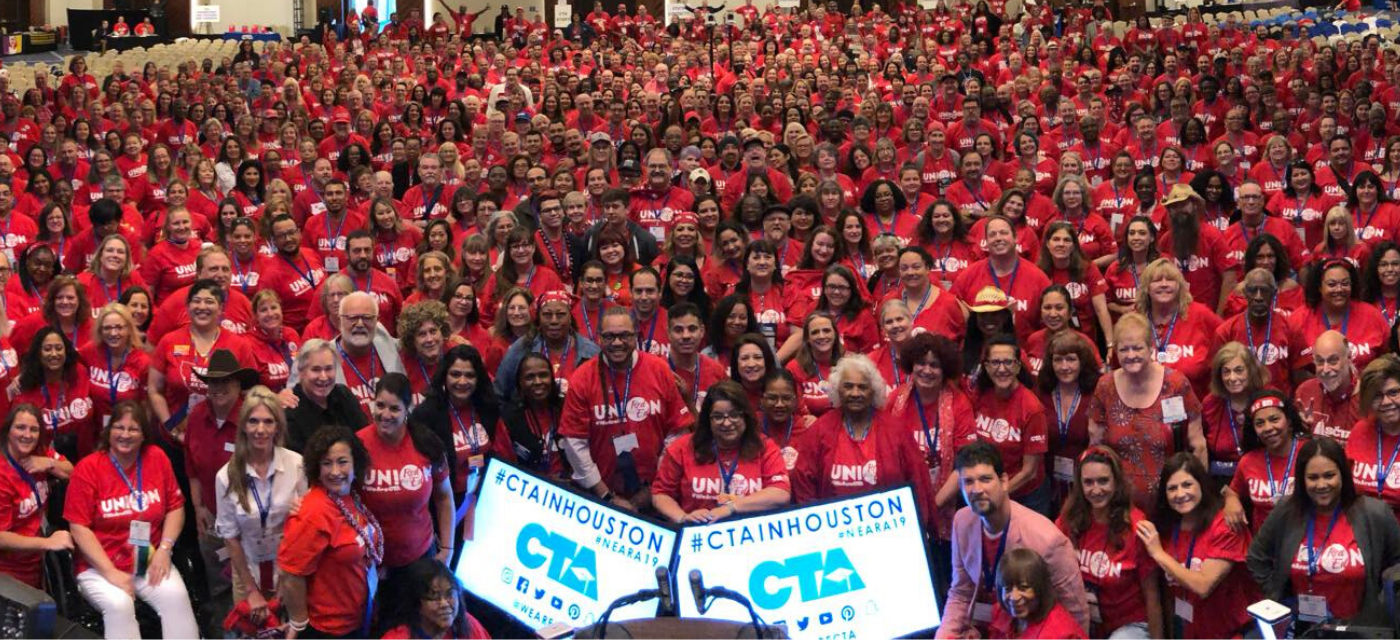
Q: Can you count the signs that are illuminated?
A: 2